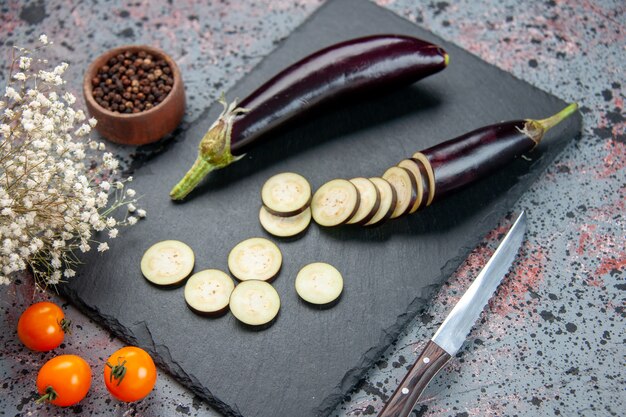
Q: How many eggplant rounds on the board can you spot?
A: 12